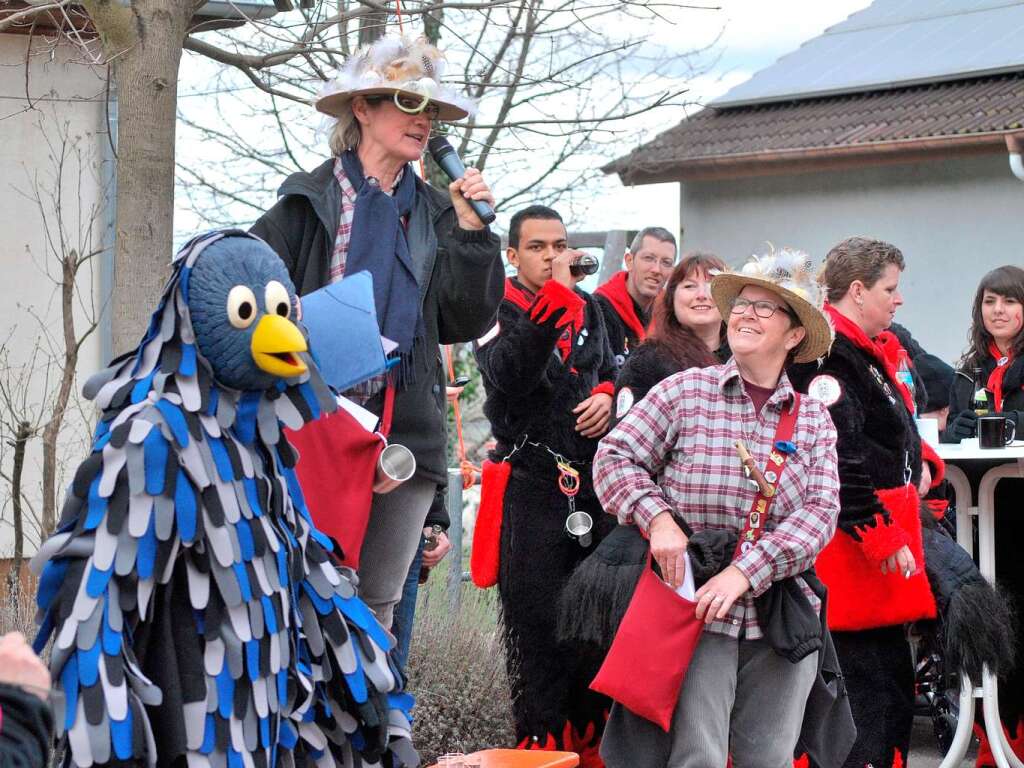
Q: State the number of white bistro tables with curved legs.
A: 1